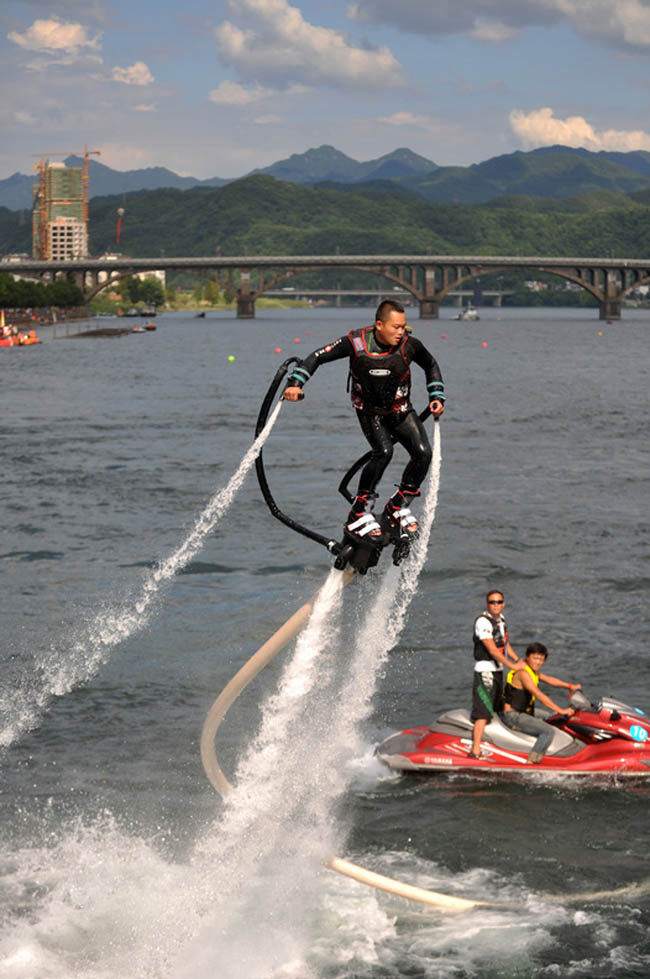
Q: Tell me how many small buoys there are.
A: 8